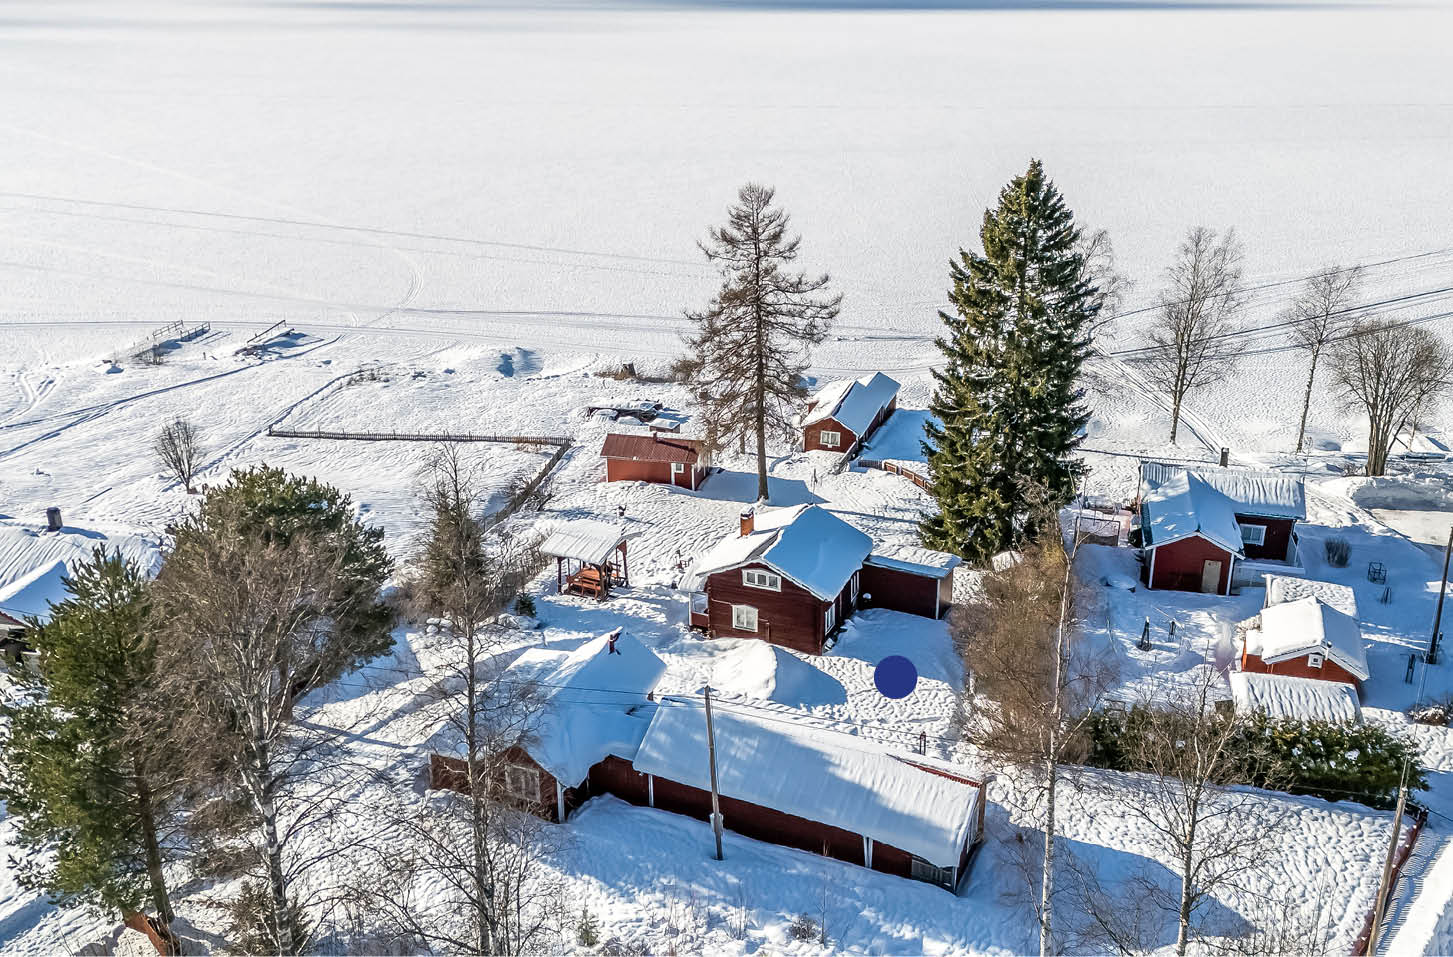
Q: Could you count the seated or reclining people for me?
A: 0